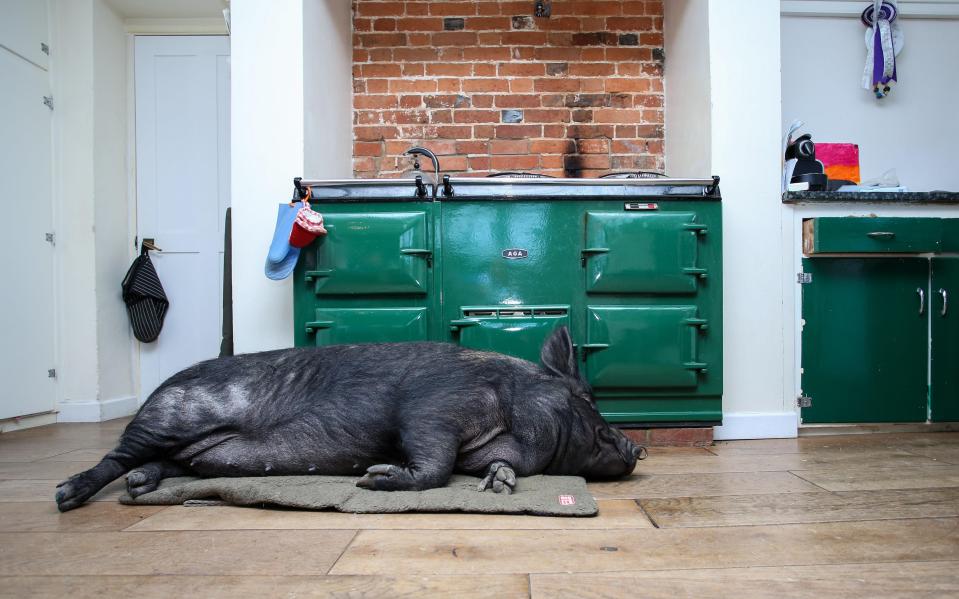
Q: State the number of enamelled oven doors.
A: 5